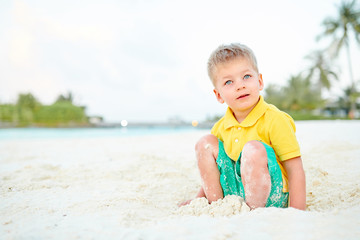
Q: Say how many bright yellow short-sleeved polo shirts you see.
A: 1